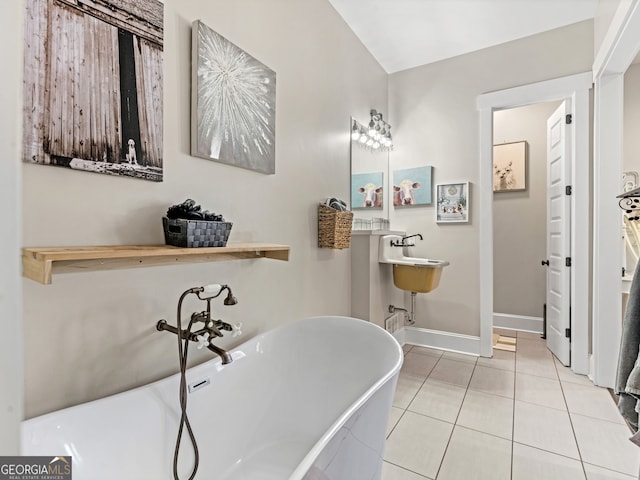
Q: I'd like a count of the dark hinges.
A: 4